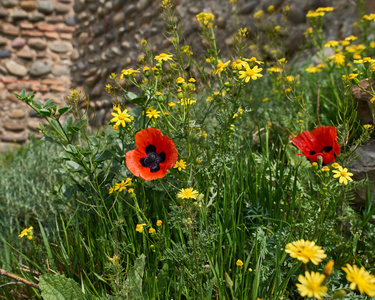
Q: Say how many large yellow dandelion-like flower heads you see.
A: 3